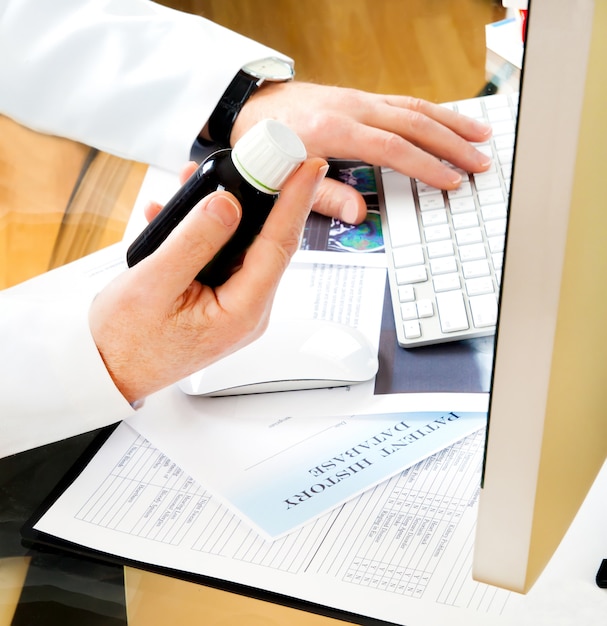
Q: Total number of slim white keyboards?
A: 1